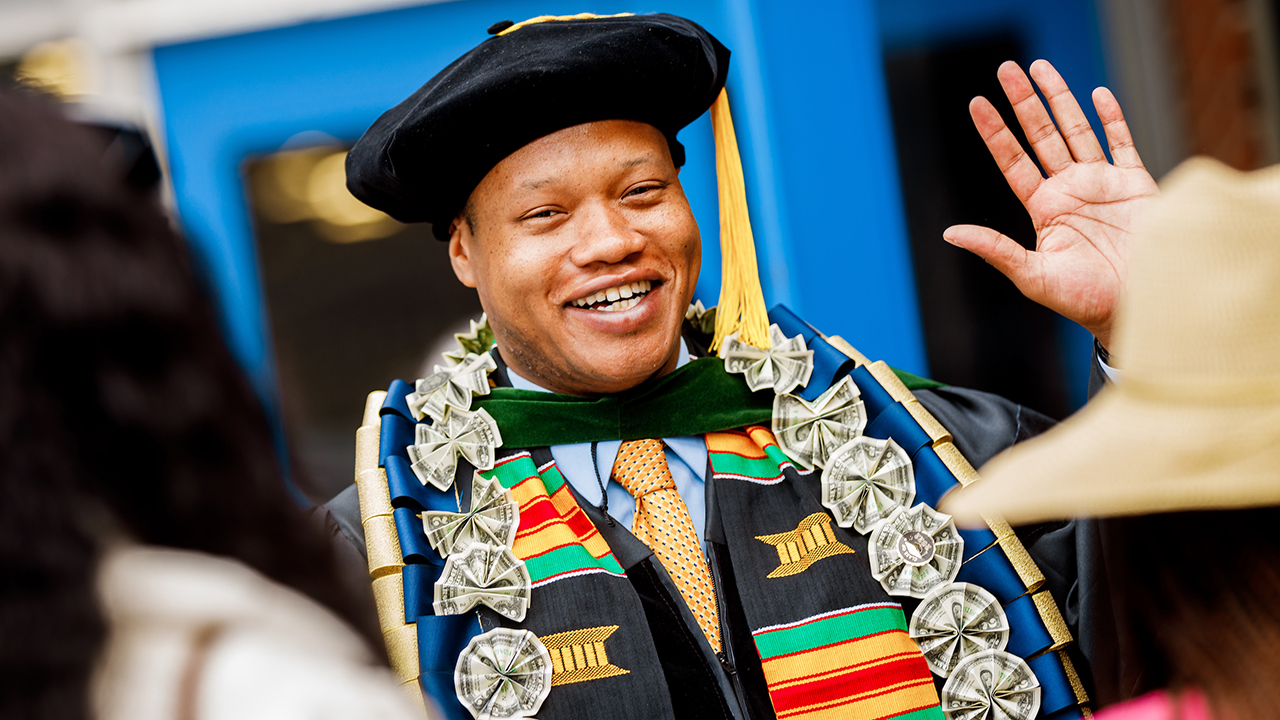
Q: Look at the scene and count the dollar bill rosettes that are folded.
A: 13